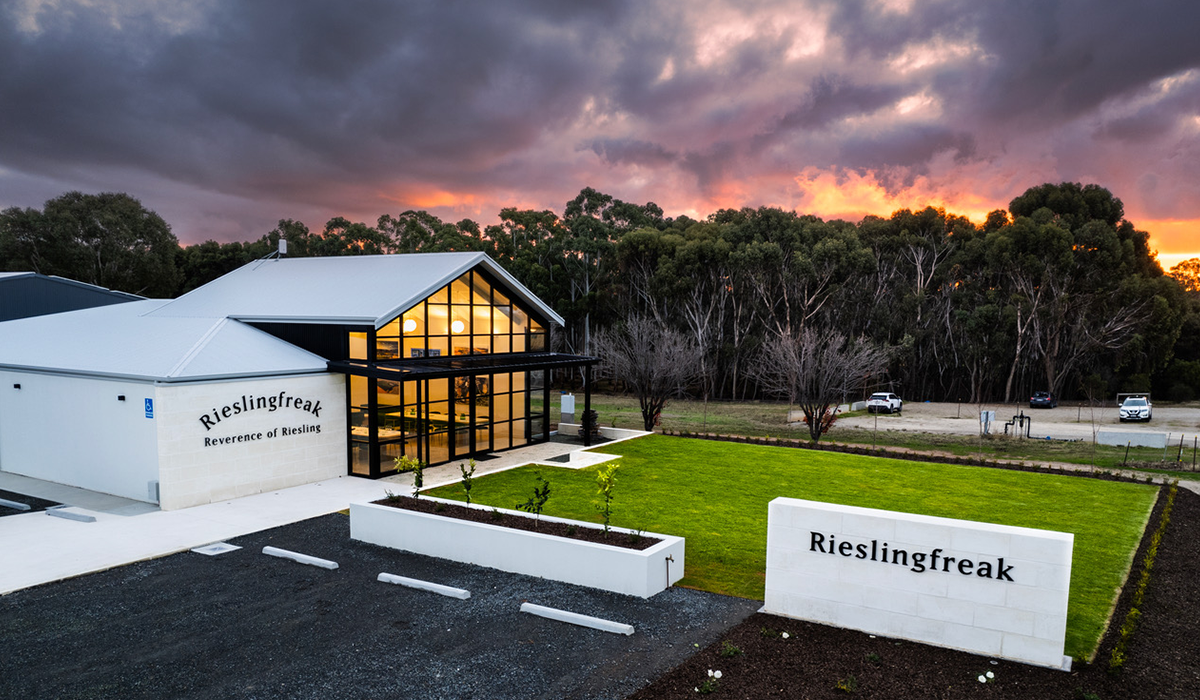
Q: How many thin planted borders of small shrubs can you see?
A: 2